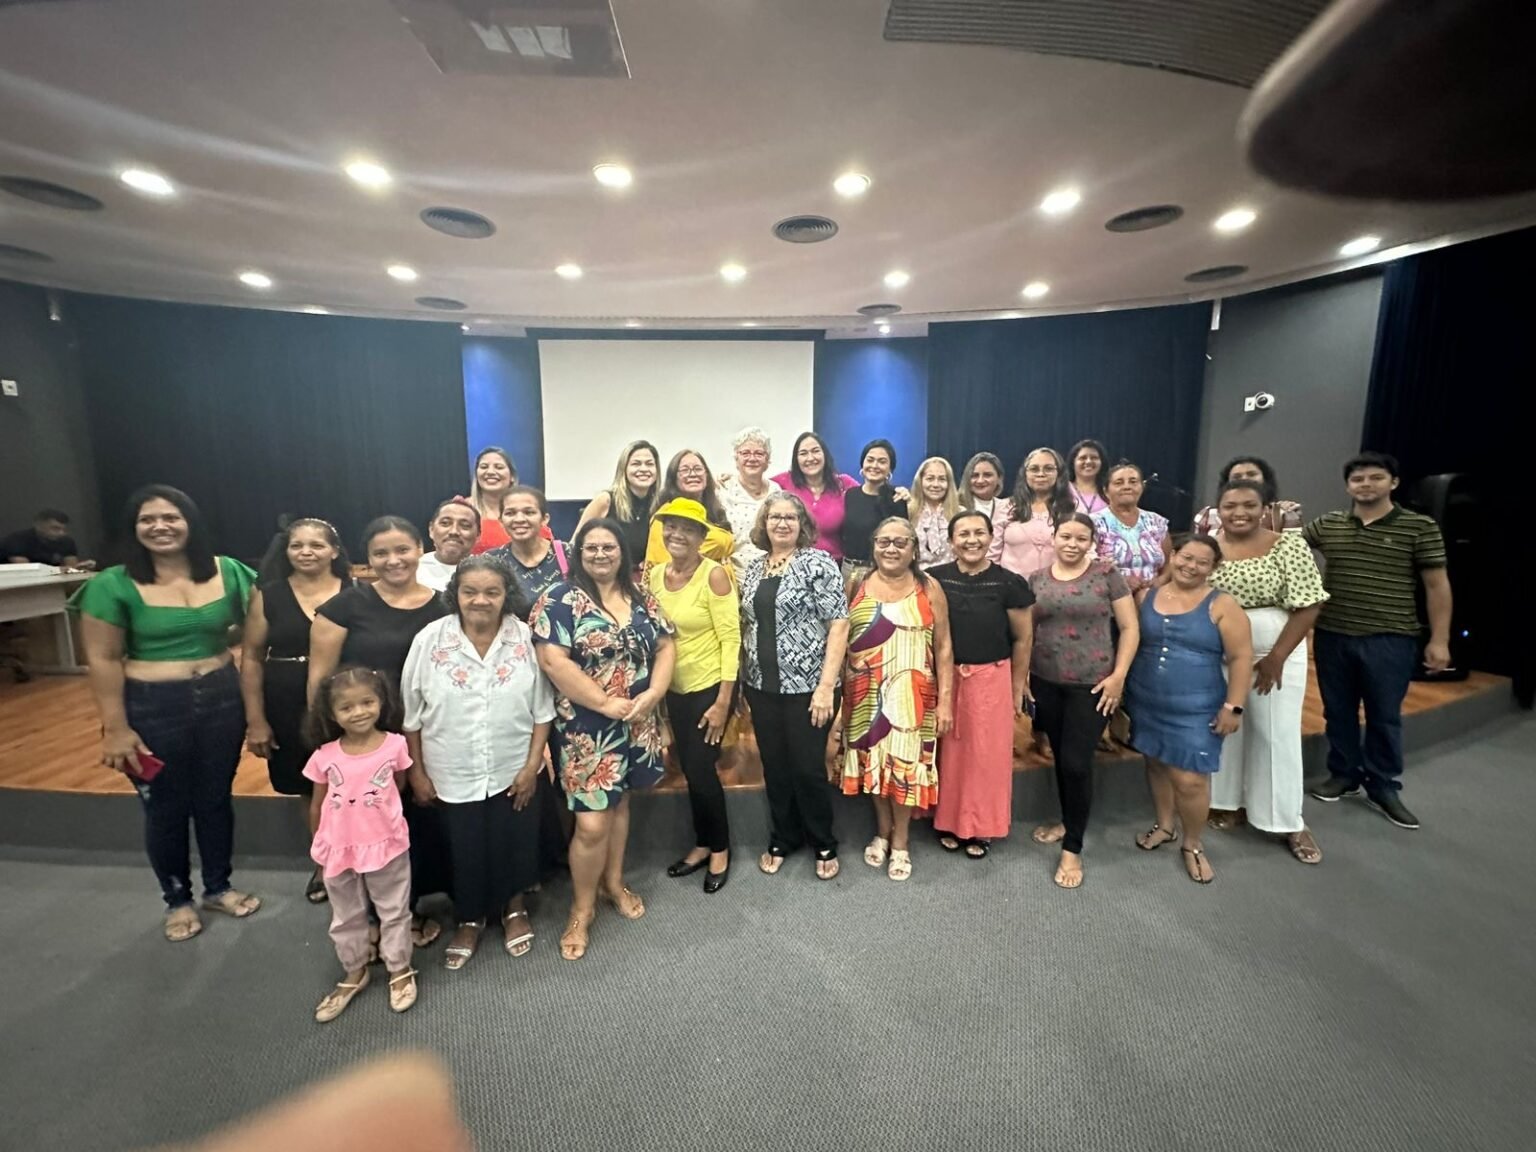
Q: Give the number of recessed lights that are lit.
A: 13